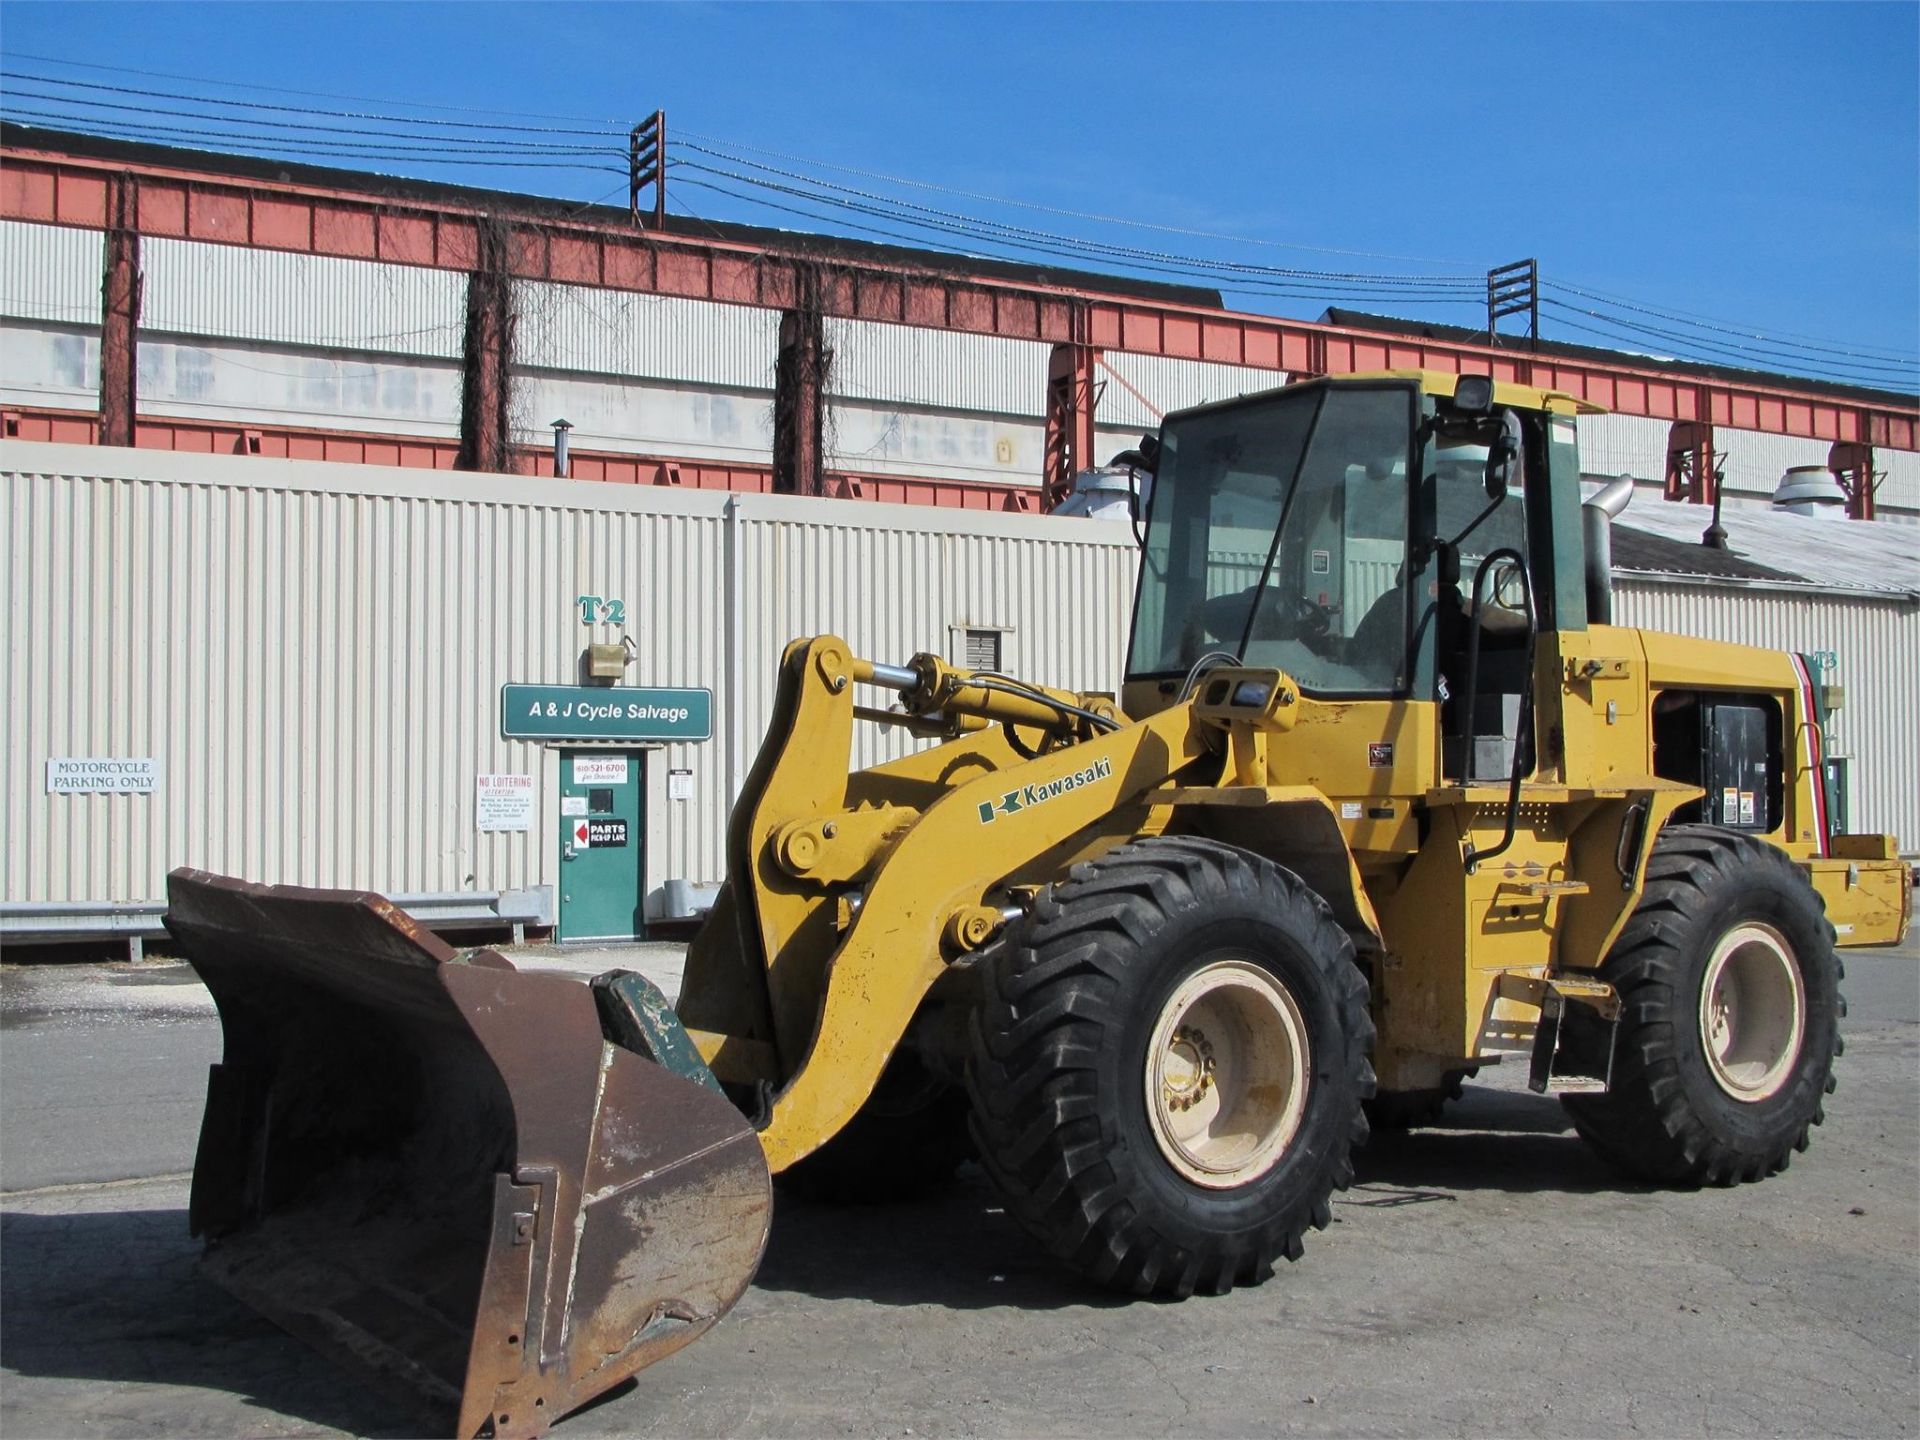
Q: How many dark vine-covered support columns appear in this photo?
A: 3